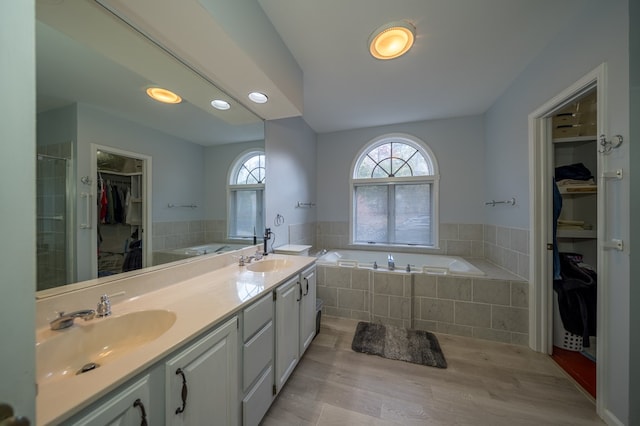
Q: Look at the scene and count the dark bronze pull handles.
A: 4